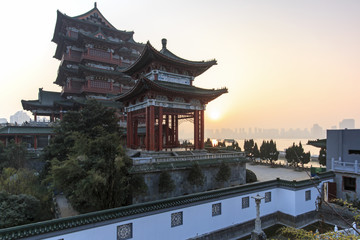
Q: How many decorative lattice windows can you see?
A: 6